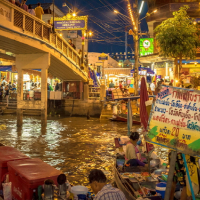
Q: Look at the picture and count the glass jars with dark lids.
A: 2